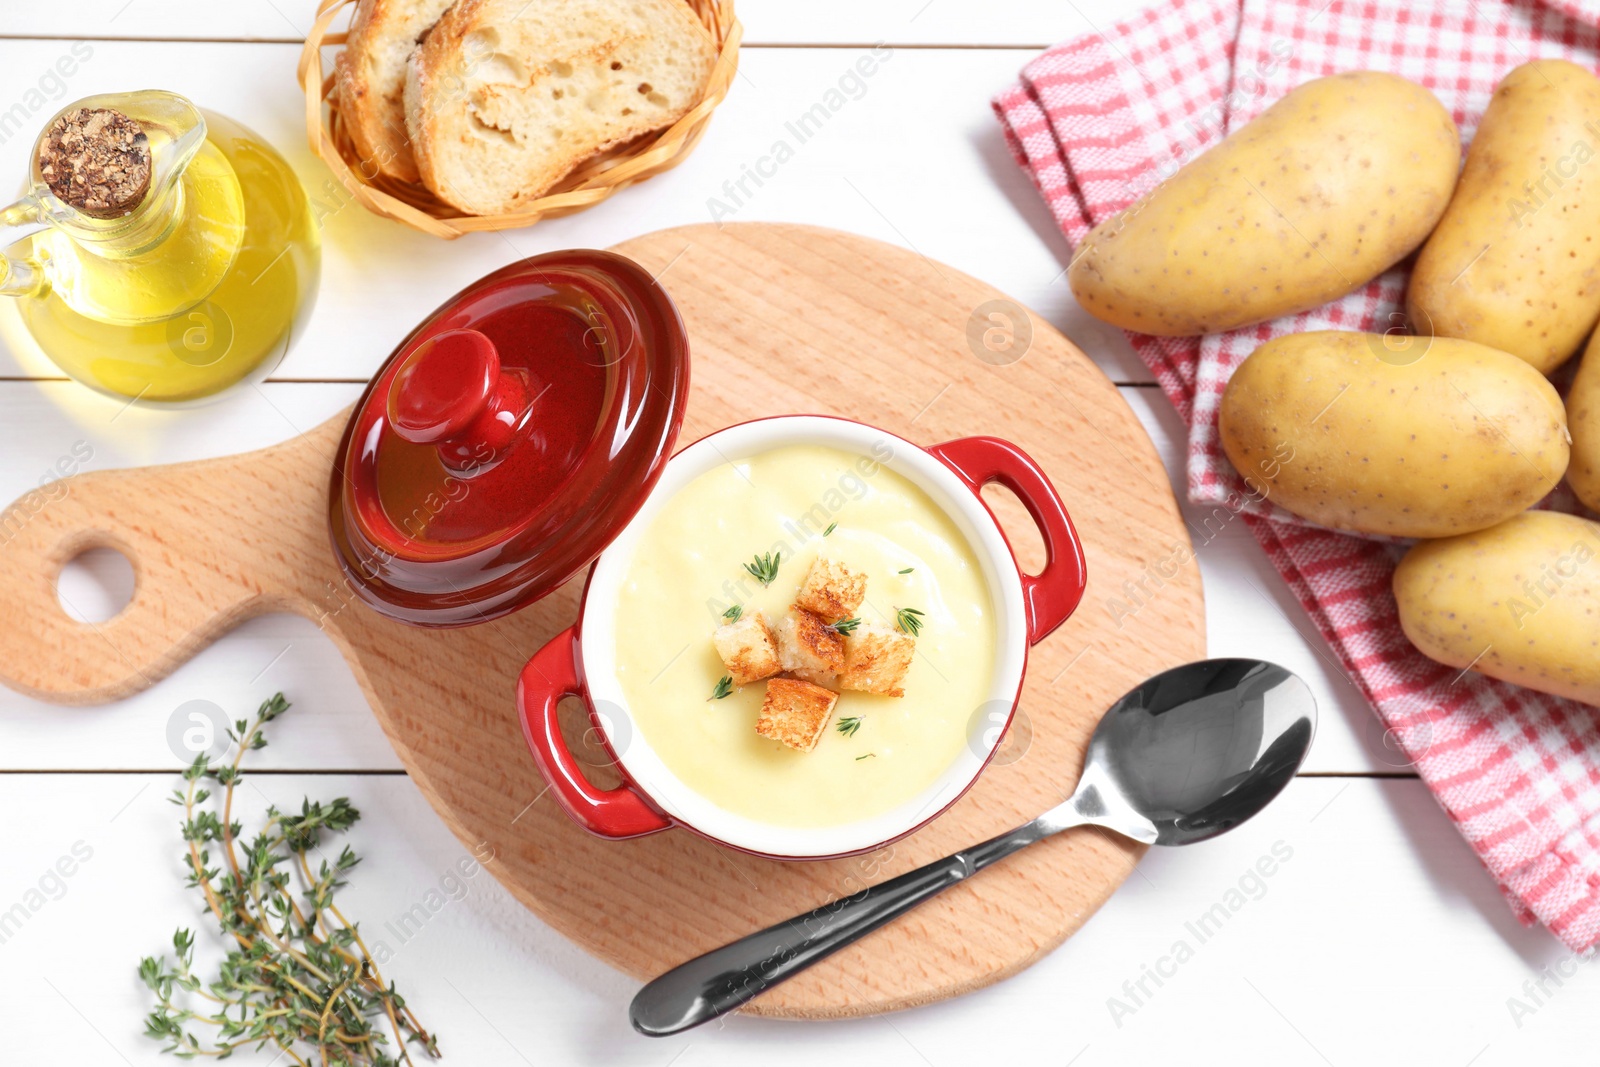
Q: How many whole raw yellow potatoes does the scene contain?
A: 5